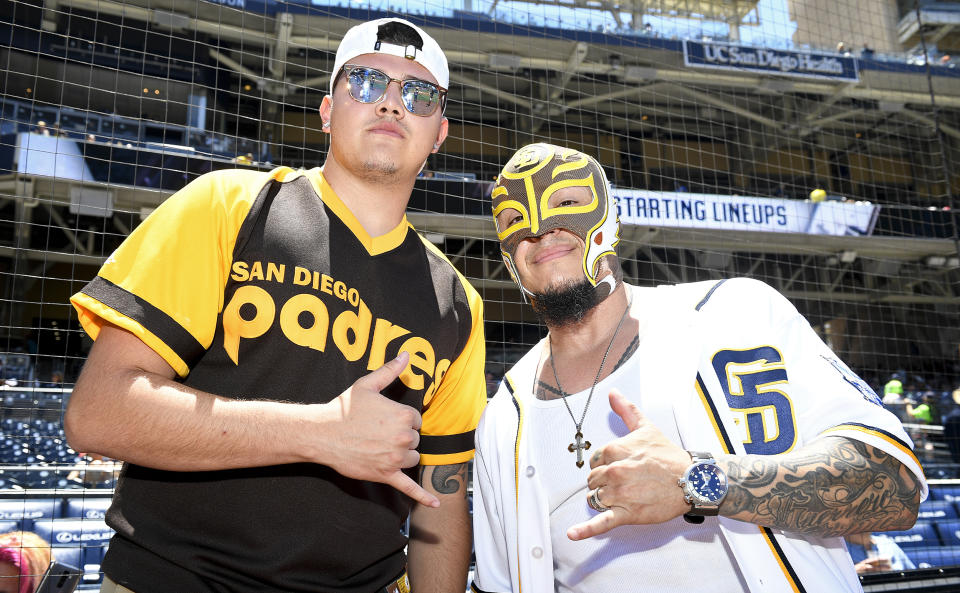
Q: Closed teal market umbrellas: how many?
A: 0